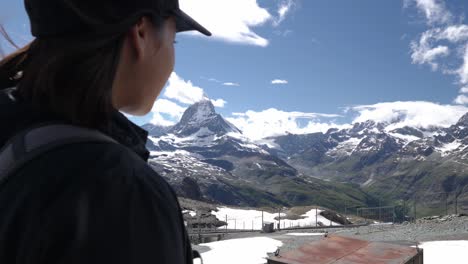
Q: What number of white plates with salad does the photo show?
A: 0